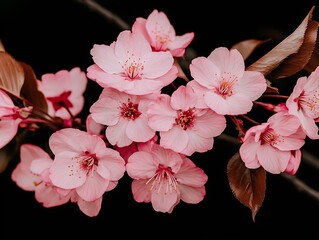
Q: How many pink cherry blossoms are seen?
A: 12